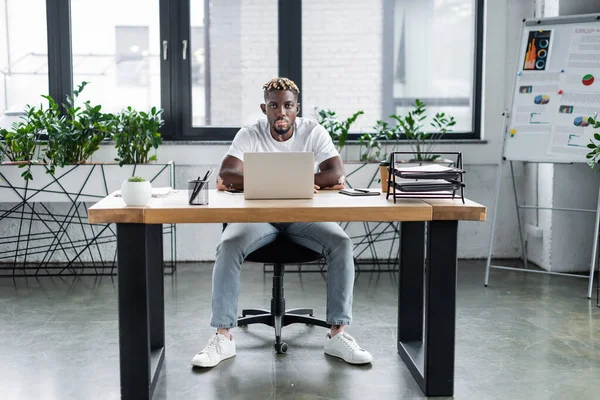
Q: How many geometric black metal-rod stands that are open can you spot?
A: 2